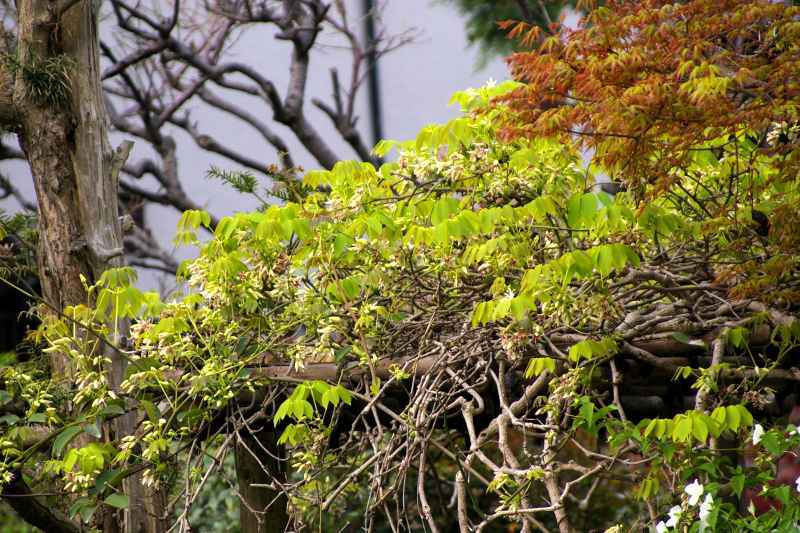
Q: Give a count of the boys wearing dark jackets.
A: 0